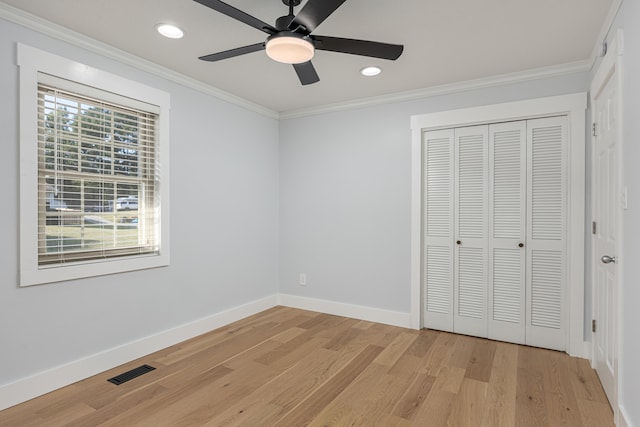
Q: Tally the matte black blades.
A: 5